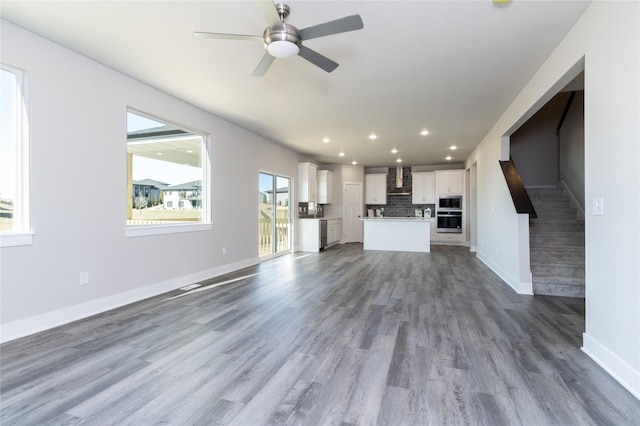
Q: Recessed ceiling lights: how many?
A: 9